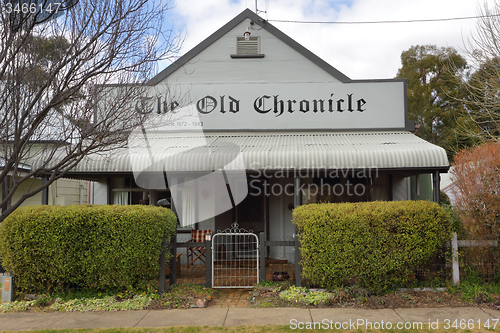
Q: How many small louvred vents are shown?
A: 1